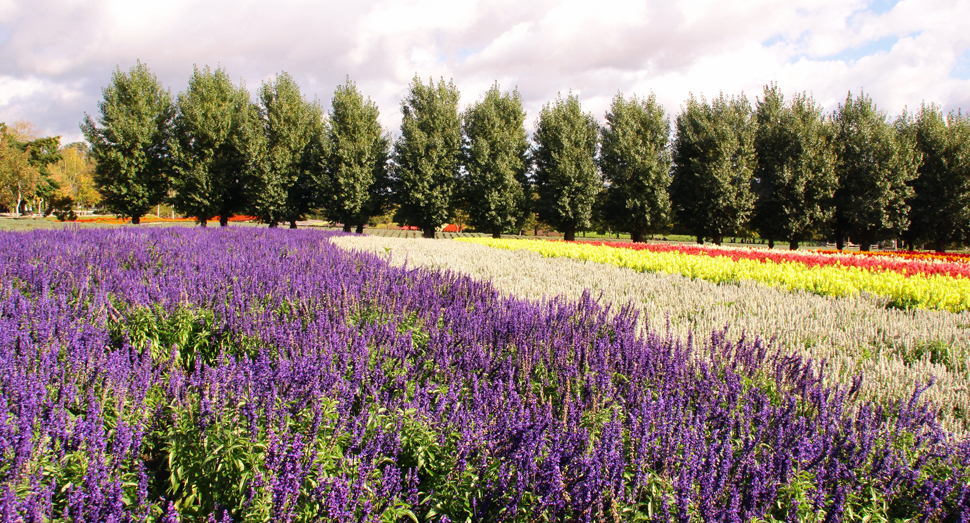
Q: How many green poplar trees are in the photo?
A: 12